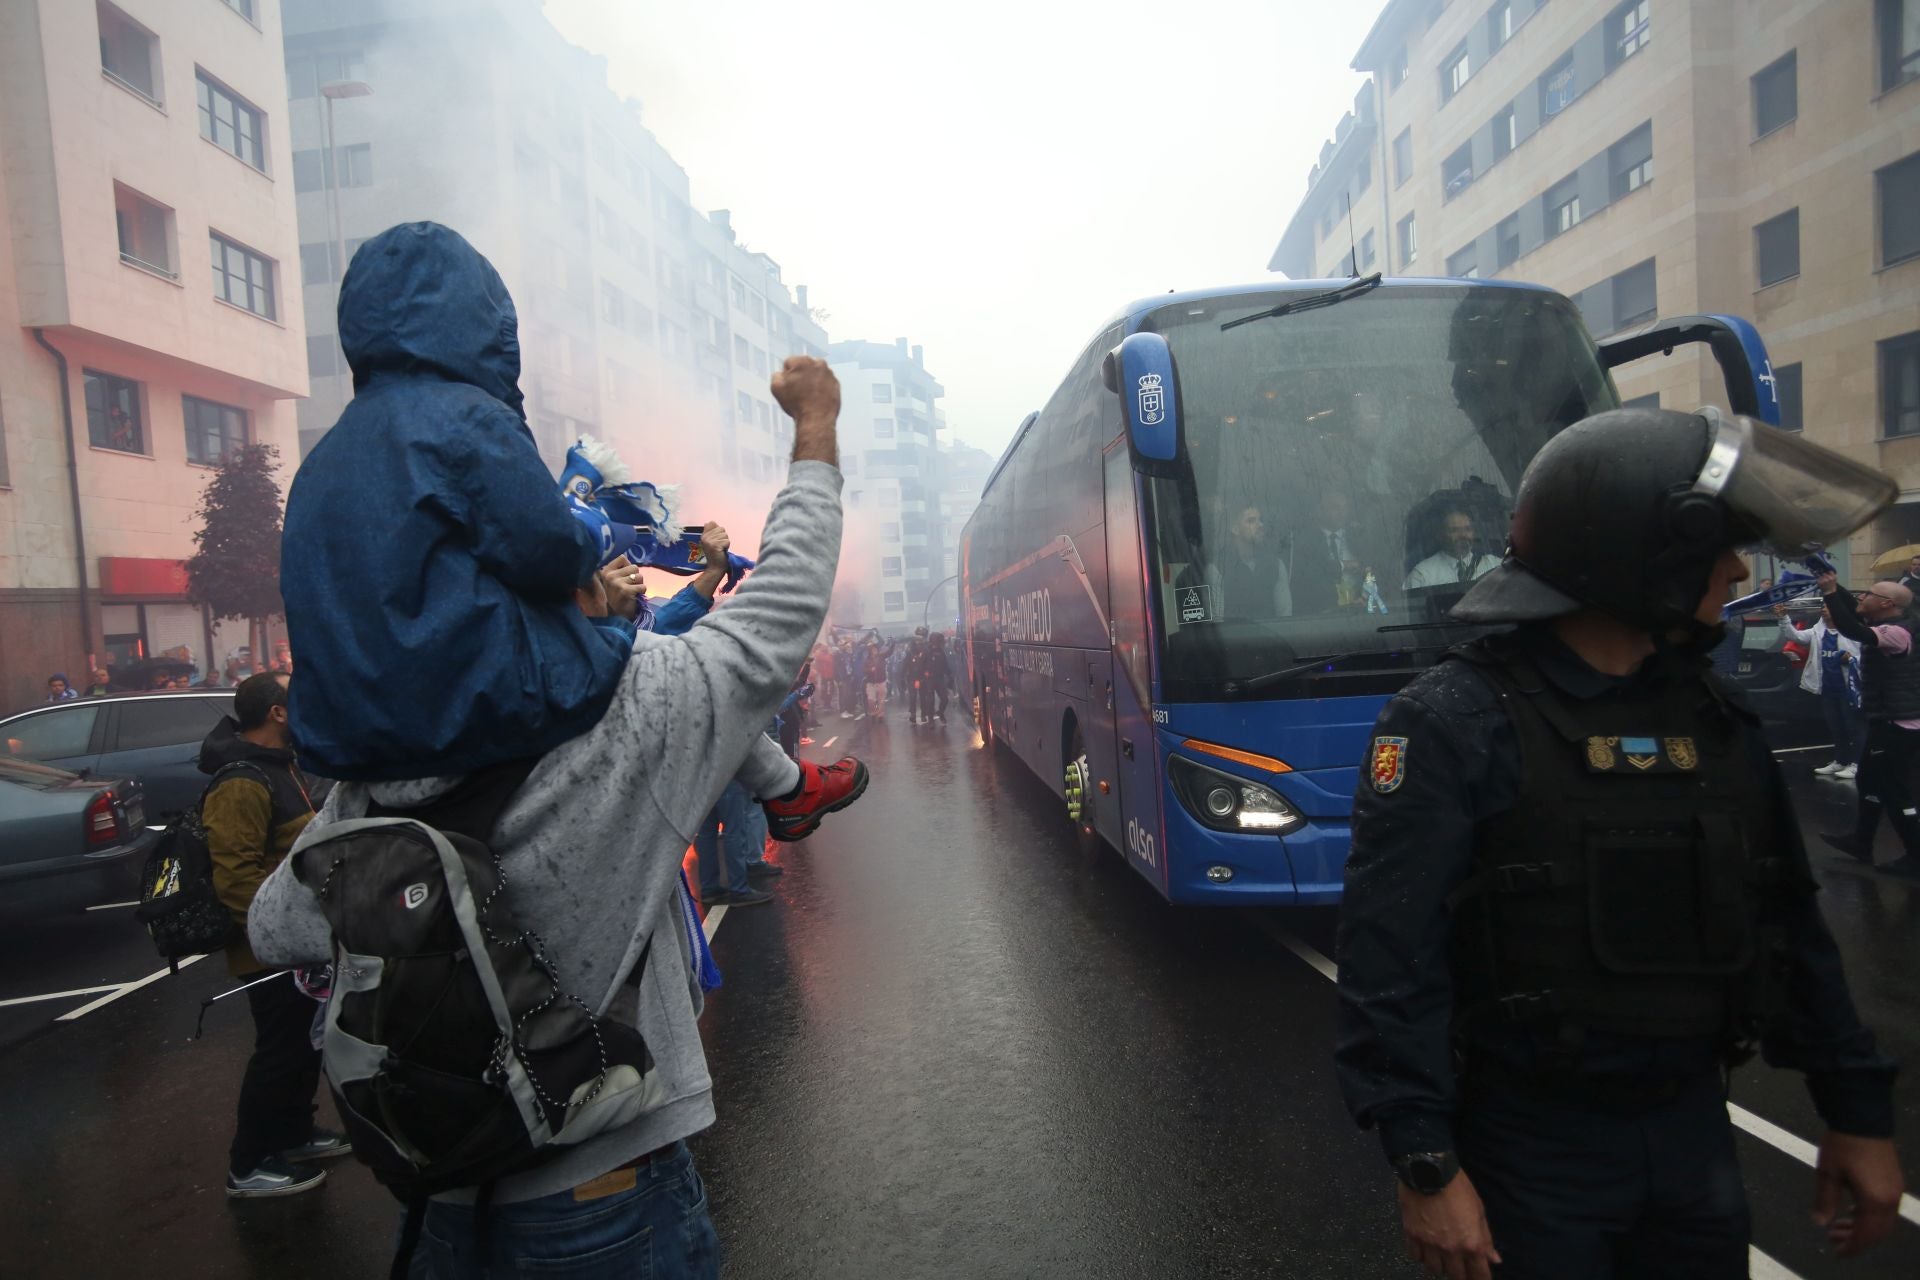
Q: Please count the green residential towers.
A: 0